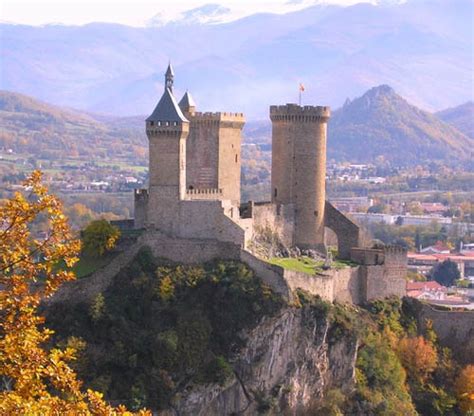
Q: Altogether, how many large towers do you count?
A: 3